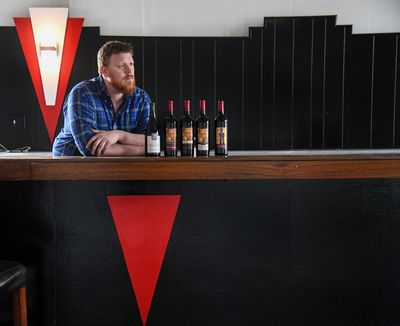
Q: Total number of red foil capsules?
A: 4